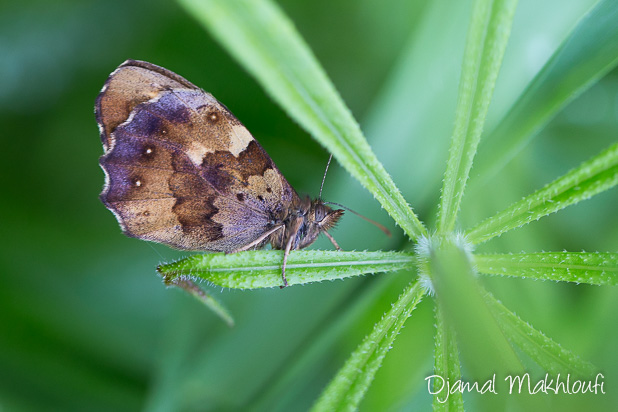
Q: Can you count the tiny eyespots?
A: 5